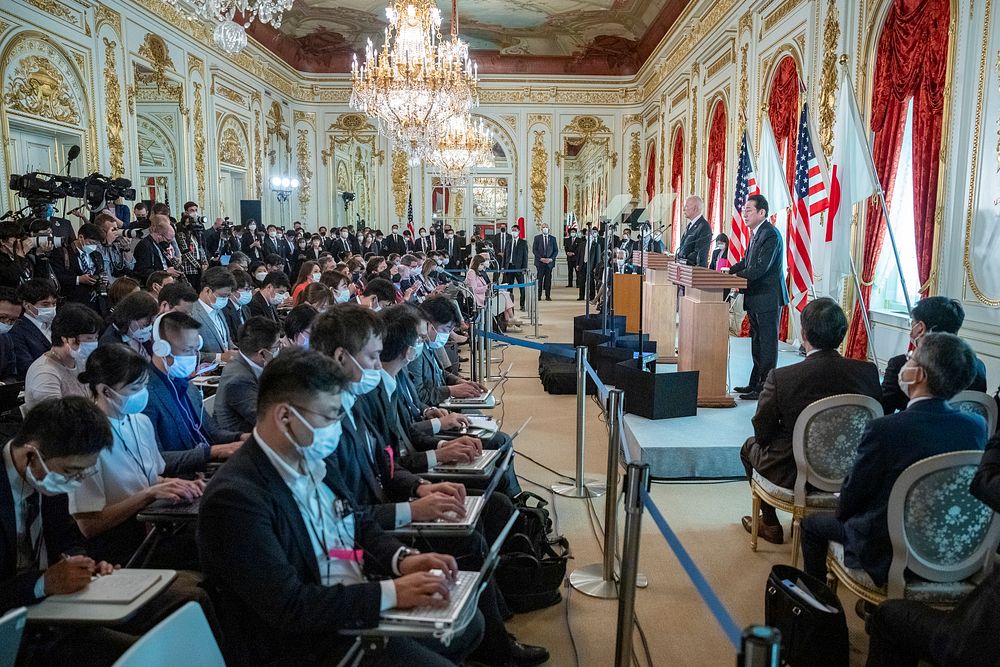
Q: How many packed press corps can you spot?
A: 1